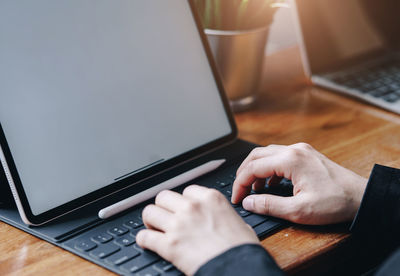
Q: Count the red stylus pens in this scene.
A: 0